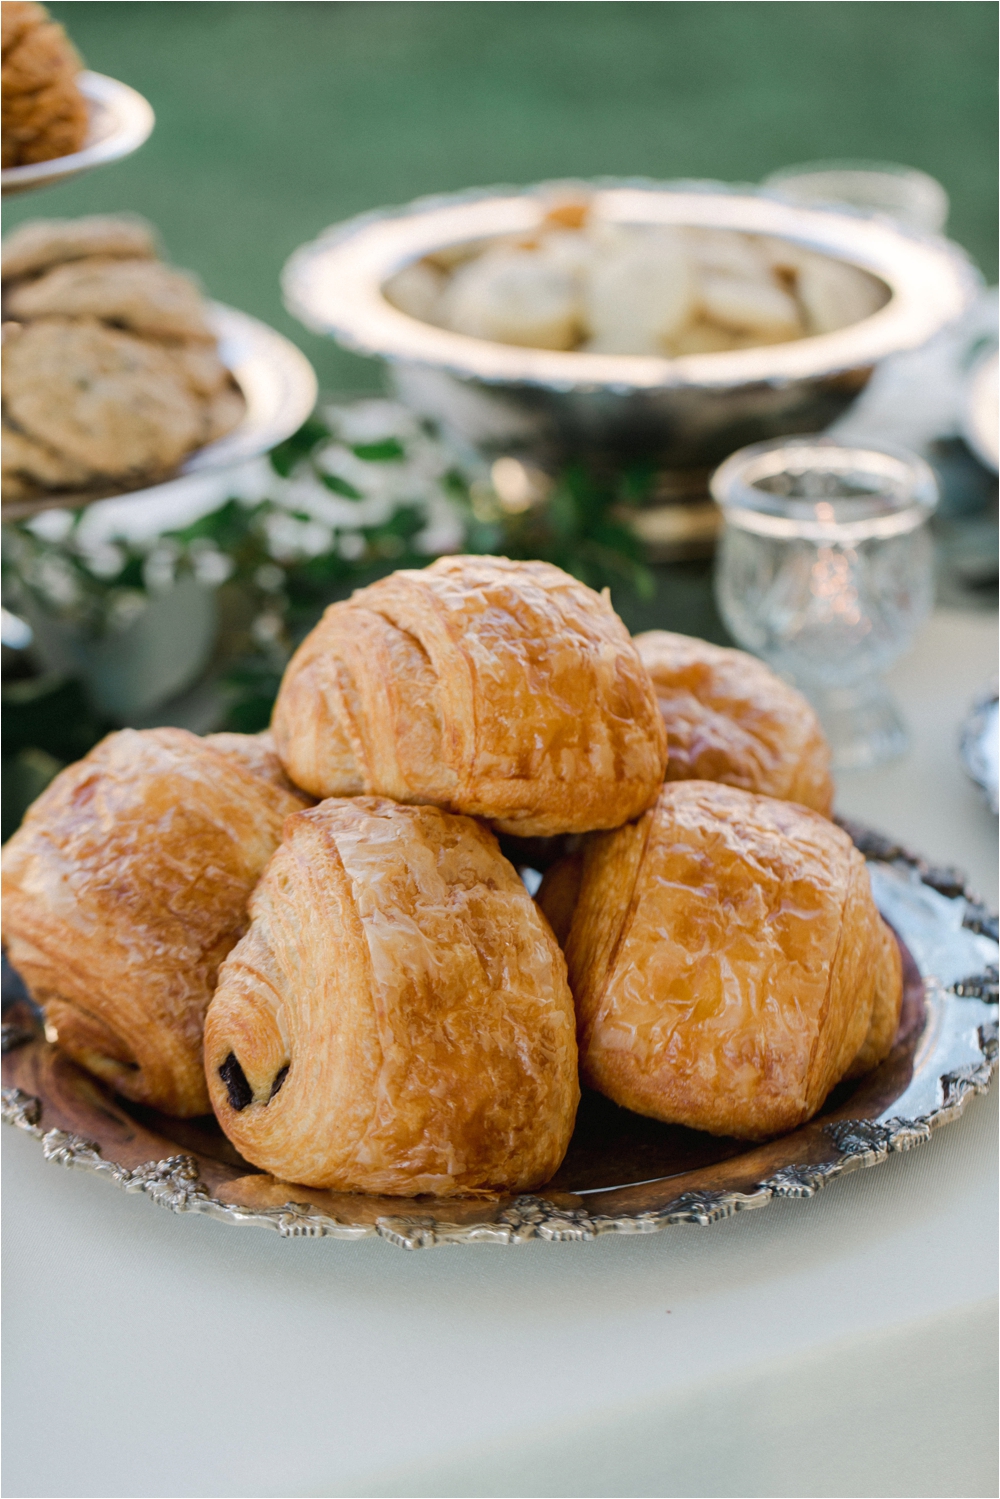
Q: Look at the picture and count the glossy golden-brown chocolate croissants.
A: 6